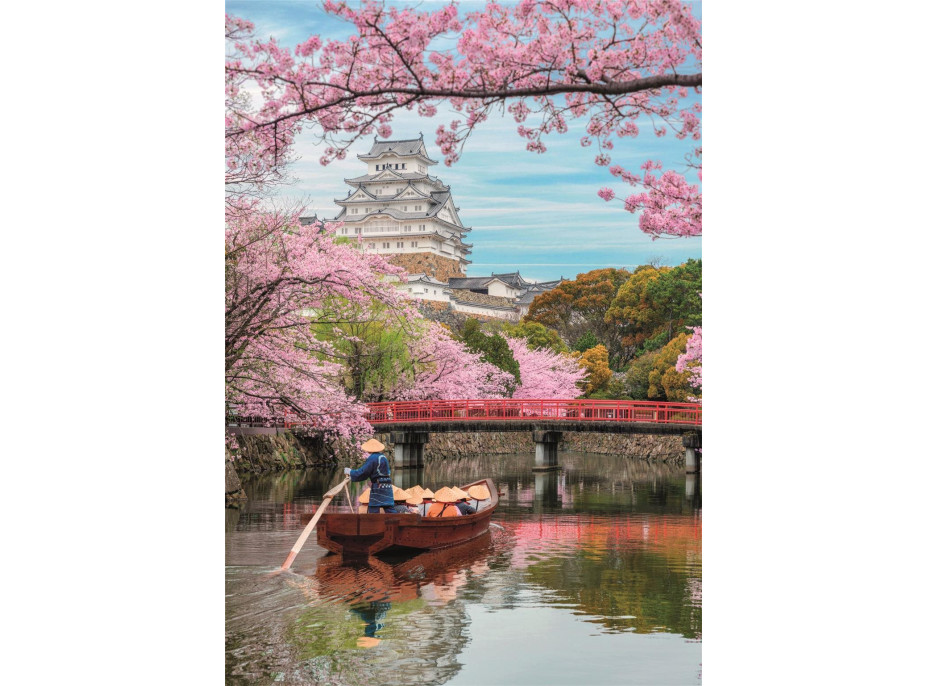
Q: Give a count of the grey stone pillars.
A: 3